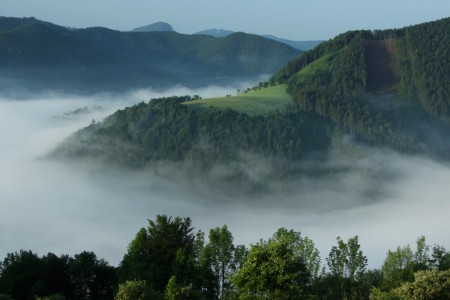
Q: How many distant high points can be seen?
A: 3